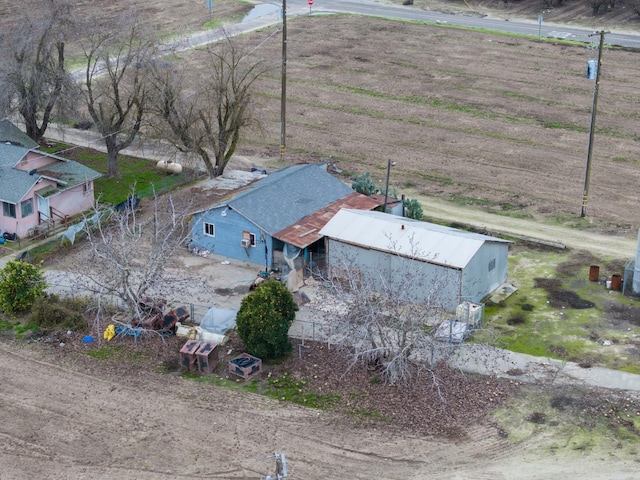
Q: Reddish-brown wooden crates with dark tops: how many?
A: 3